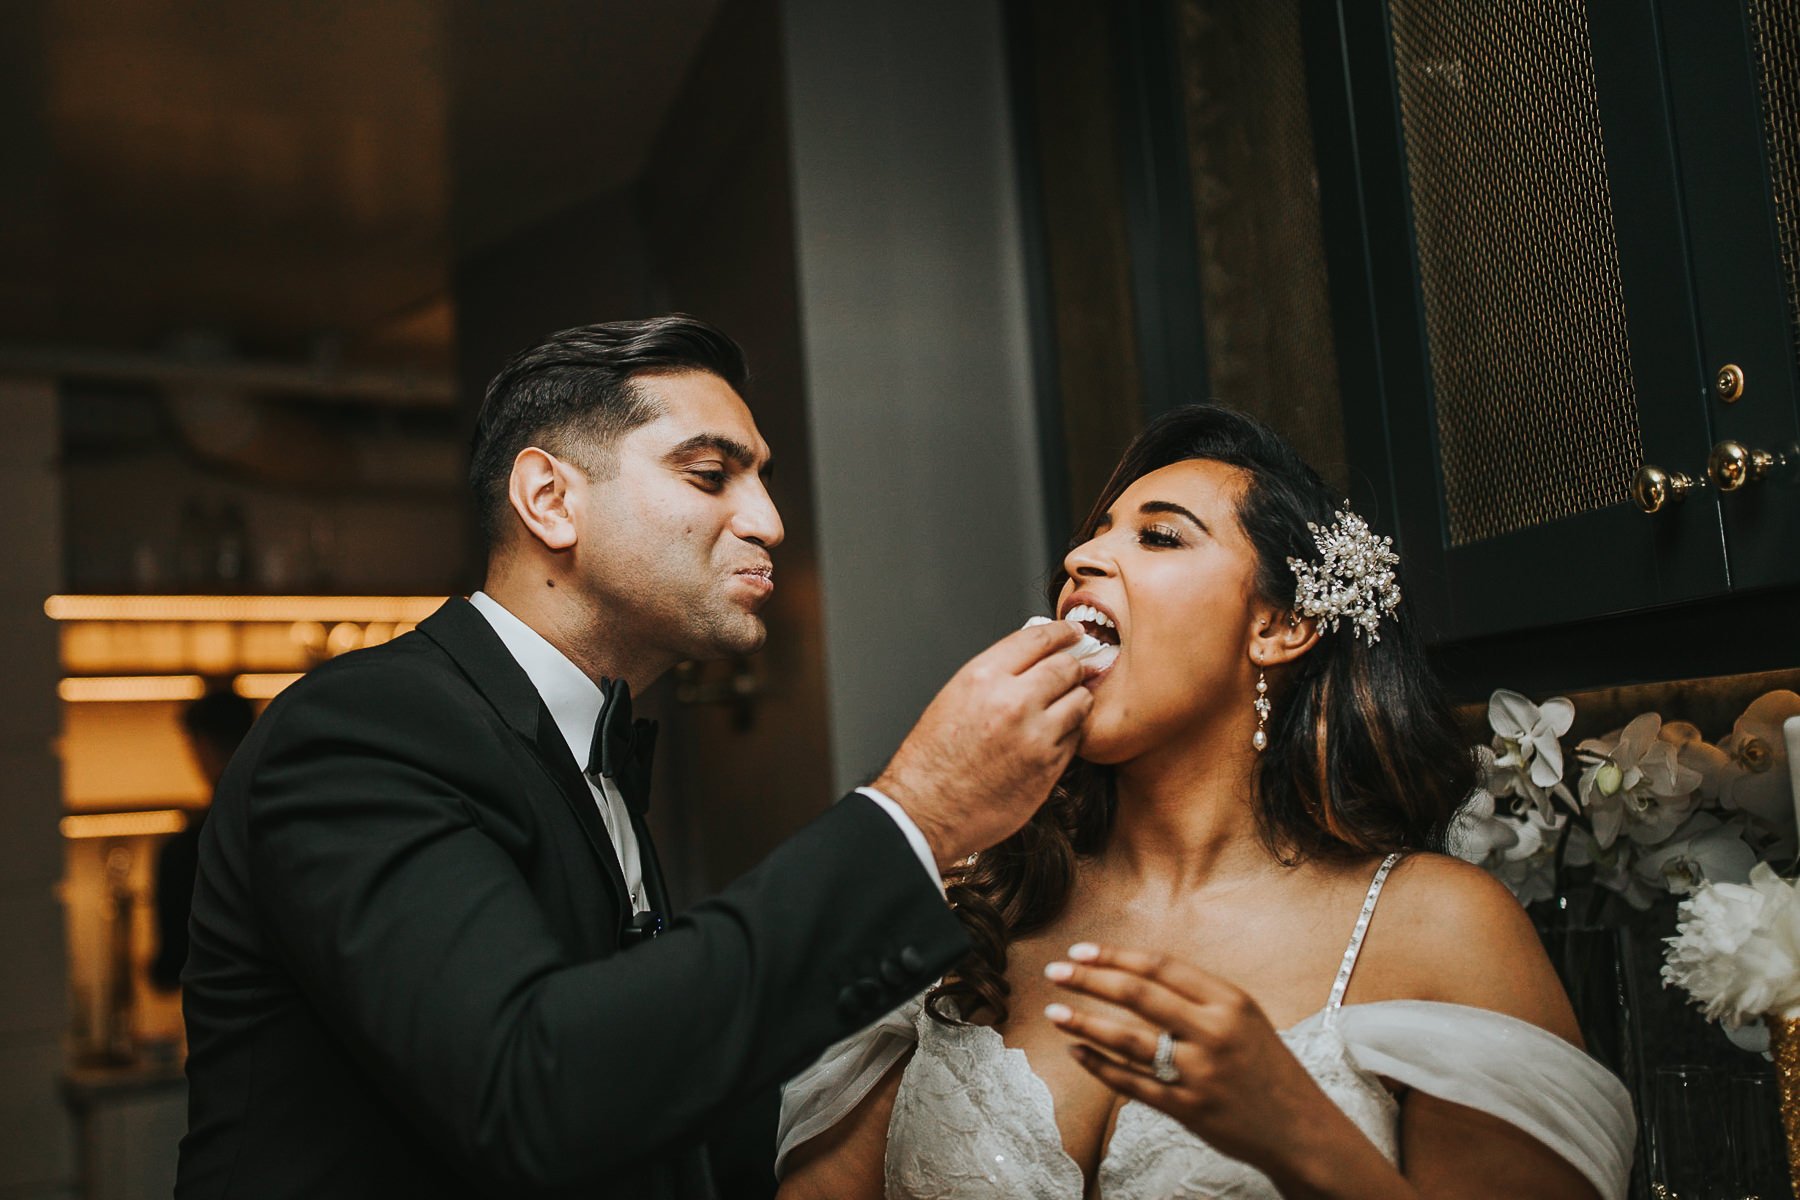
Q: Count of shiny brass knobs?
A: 2